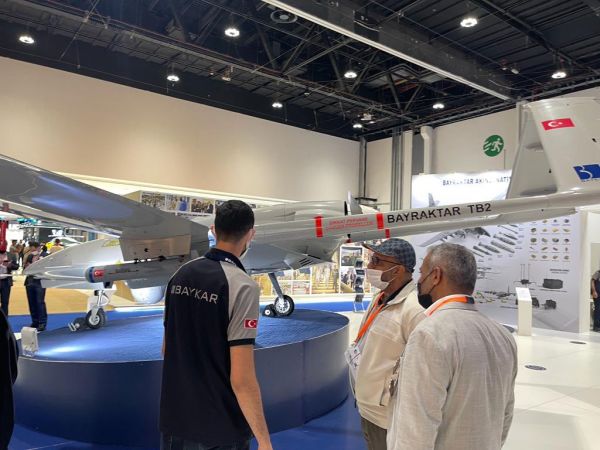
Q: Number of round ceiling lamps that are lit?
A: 9